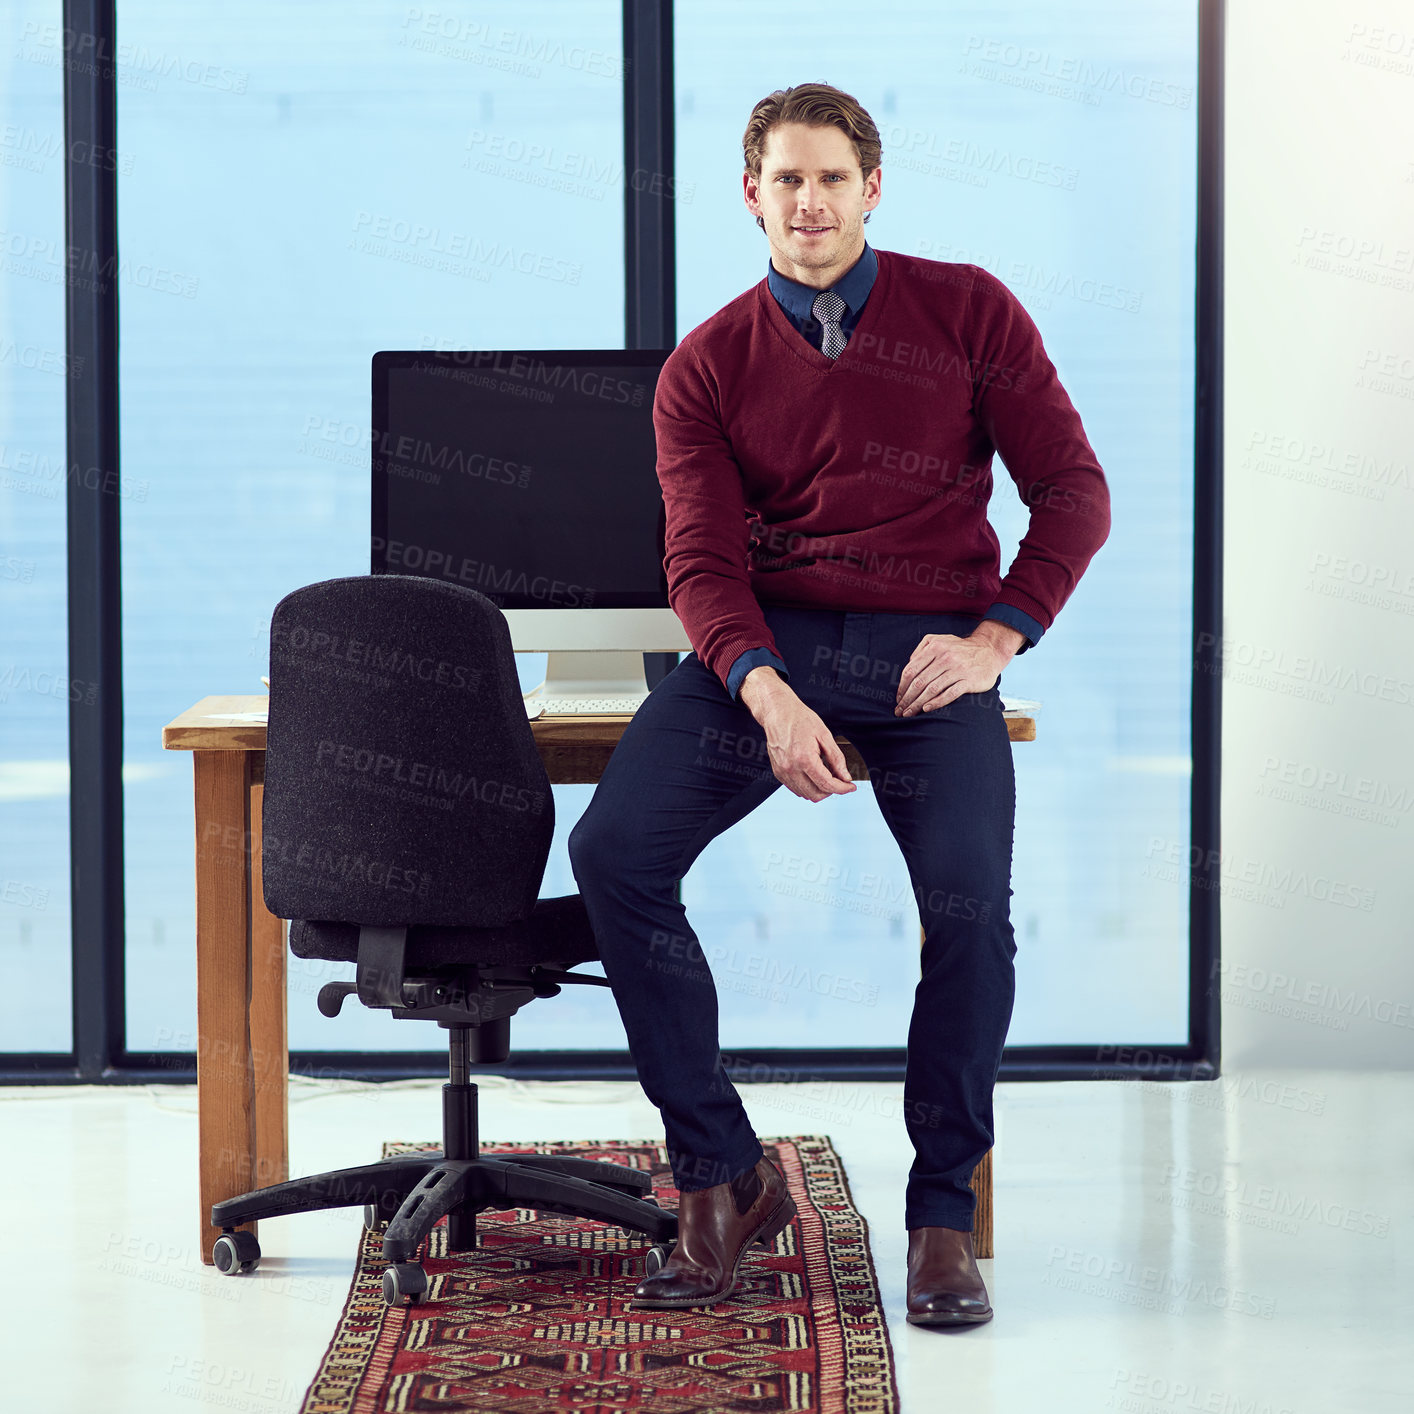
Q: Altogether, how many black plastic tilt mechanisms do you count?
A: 1